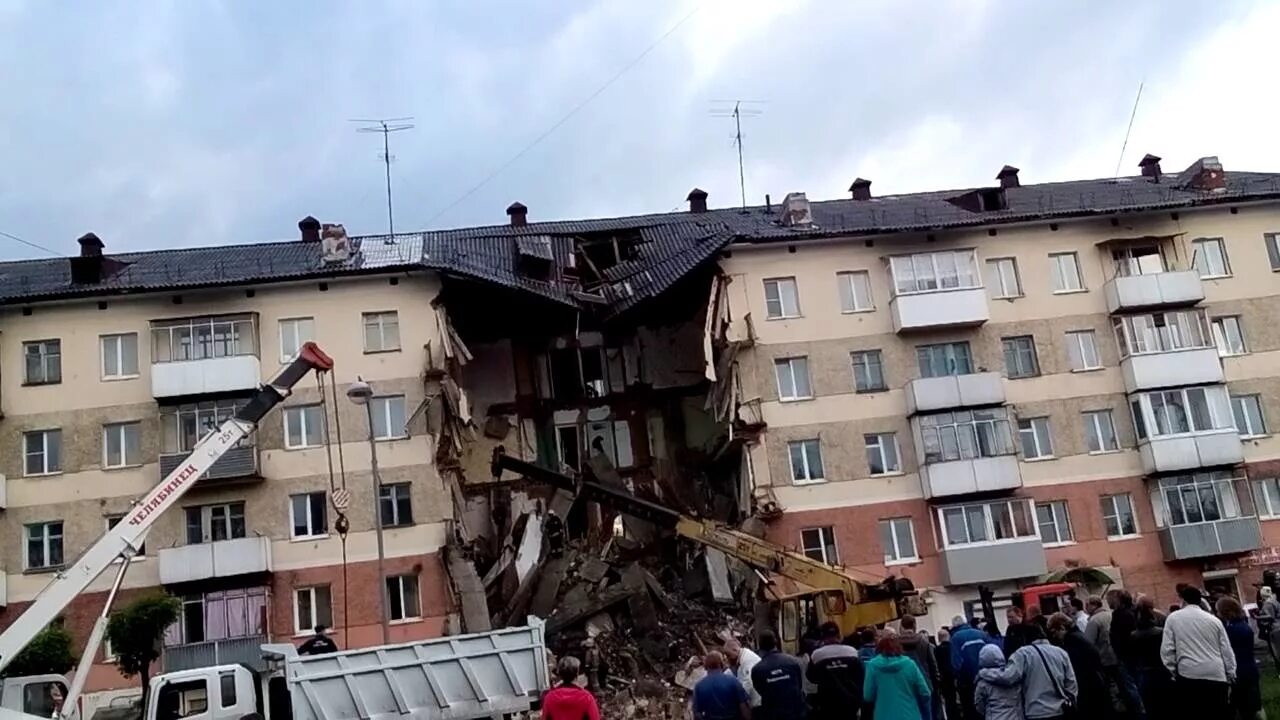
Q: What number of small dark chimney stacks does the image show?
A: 7